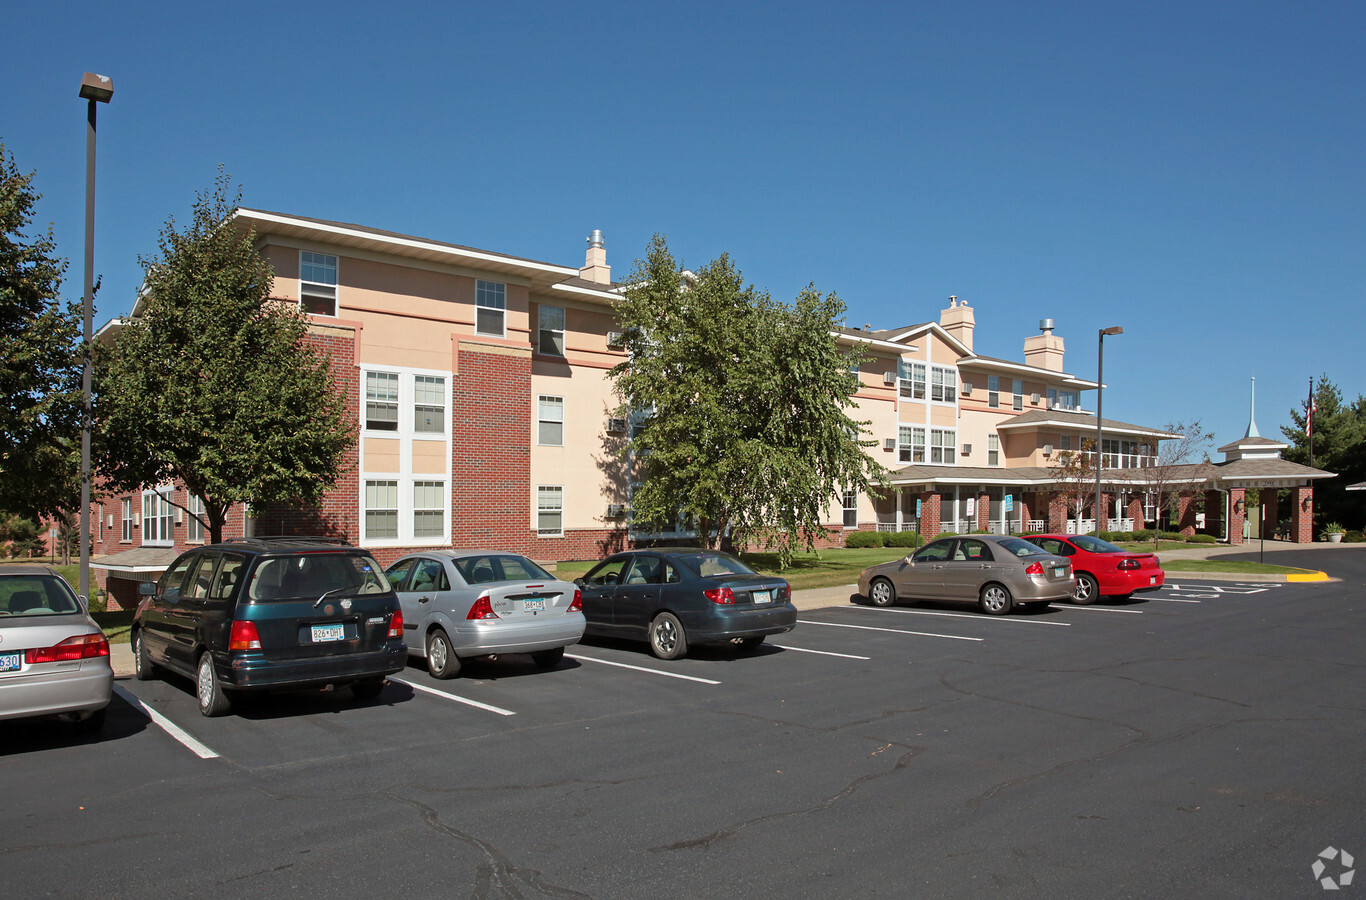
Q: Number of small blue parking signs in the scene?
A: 2